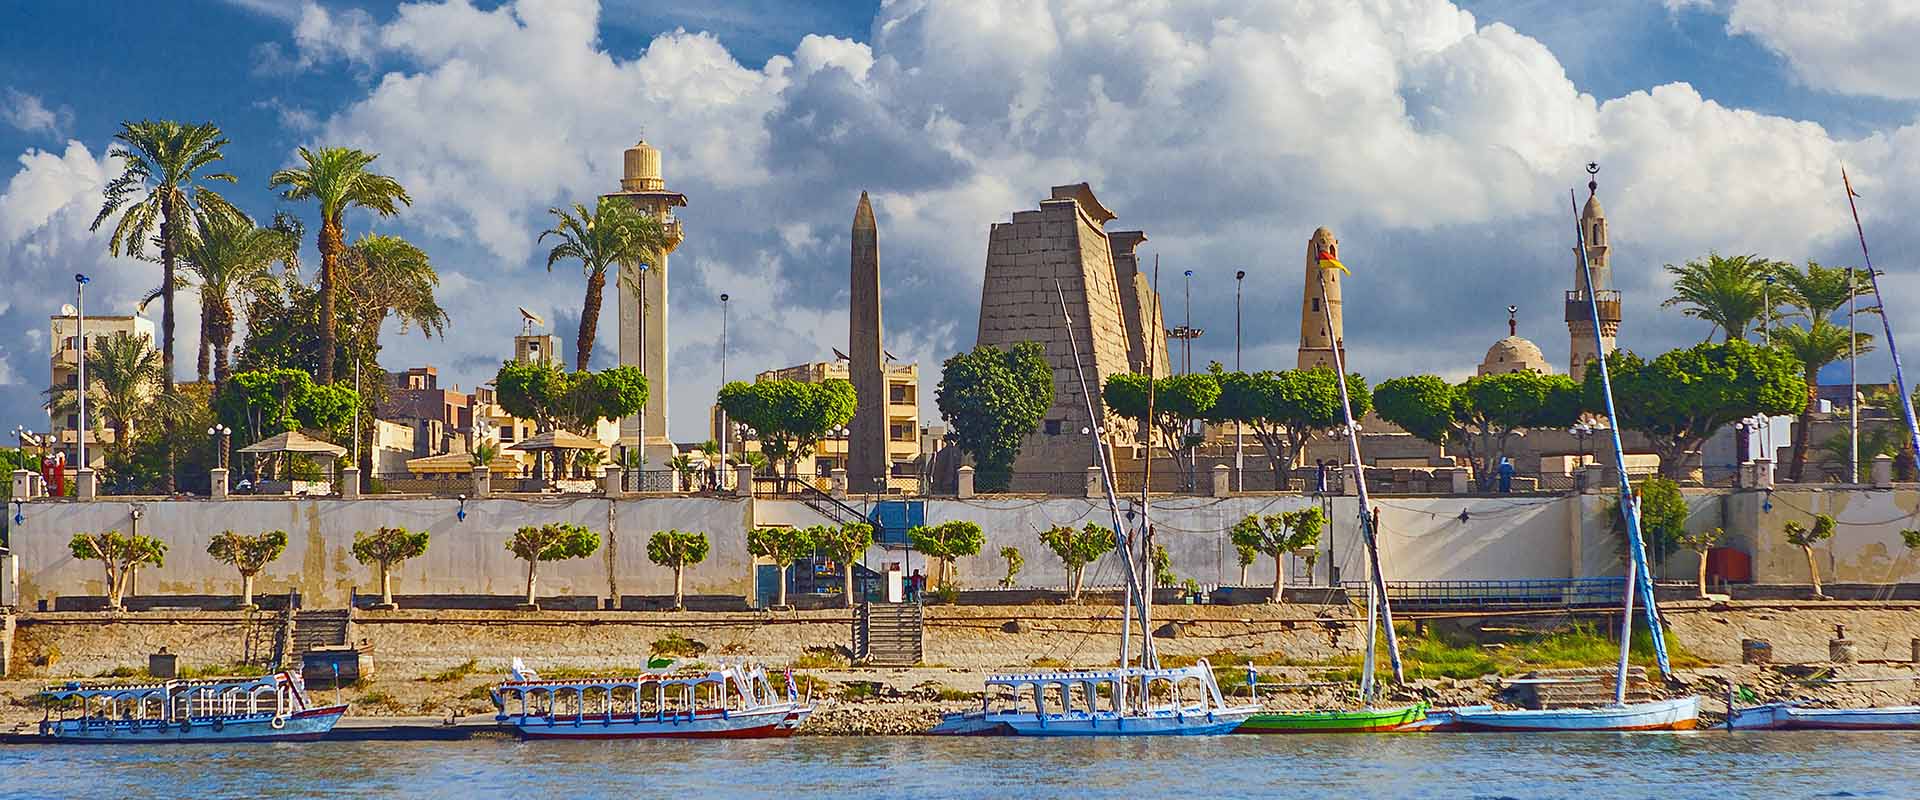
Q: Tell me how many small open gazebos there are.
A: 2